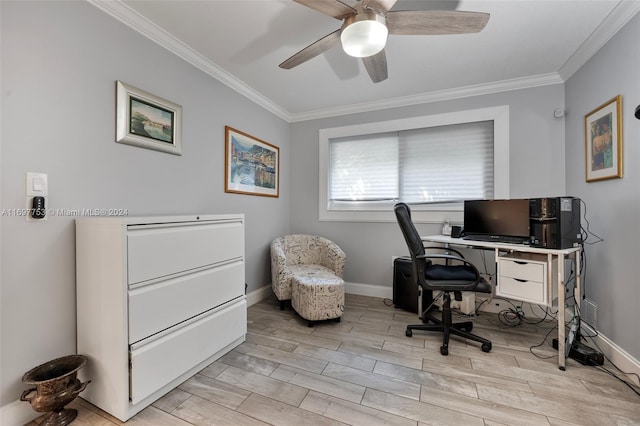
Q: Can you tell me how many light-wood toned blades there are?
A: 5